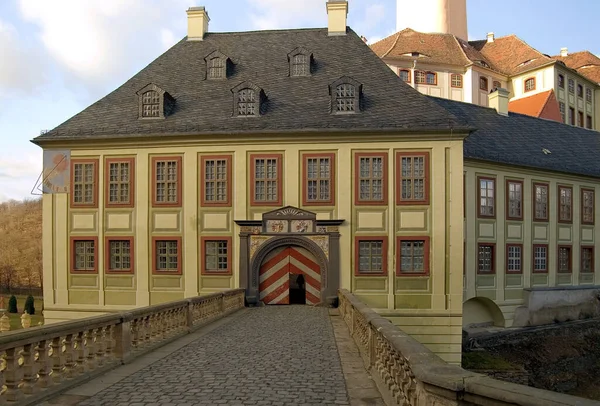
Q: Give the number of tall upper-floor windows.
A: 13